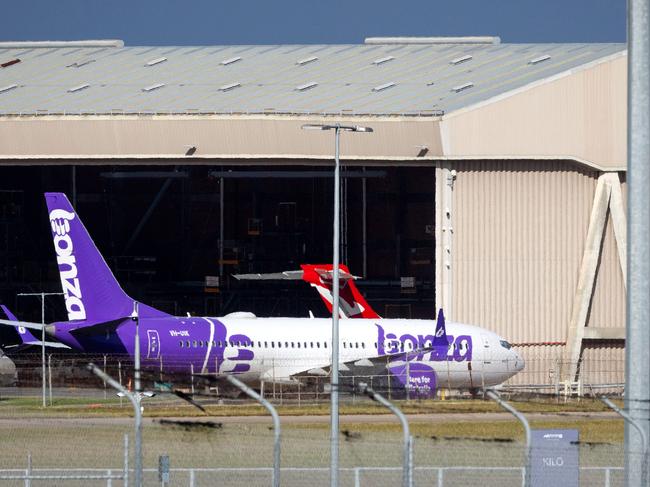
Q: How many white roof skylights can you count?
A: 13